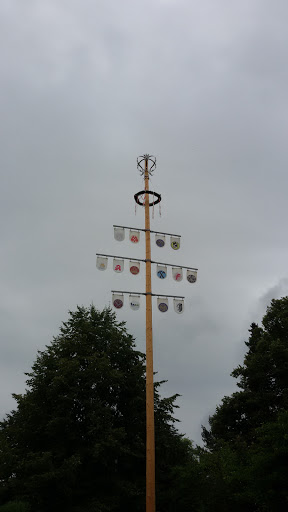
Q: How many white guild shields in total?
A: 14